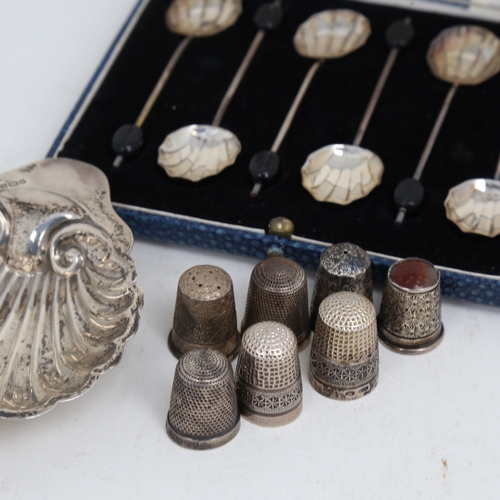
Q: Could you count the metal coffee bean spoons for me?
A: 6